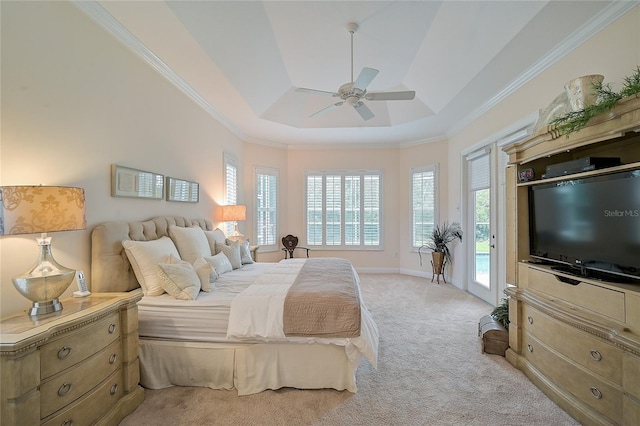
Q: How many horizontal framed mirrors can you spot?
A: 2